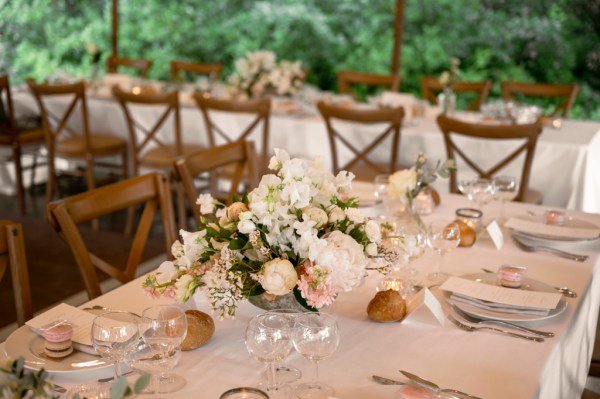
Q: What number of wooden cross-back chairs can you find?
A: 14